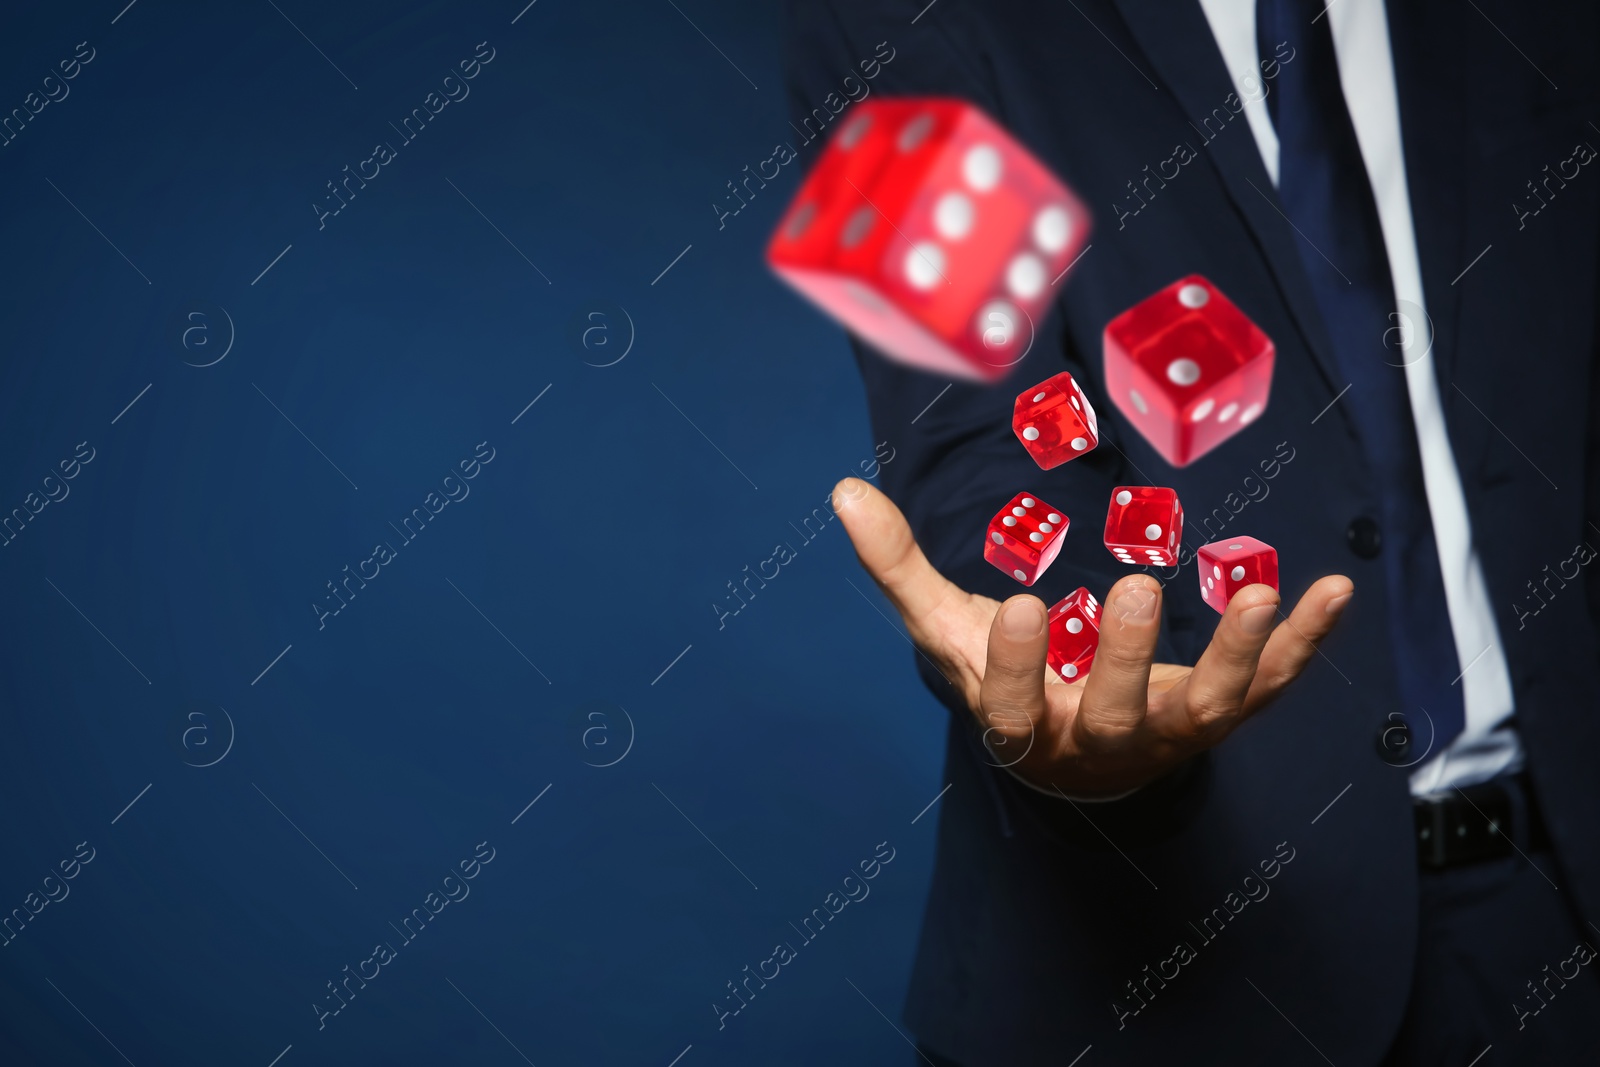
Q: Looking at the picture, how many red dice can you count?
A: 7